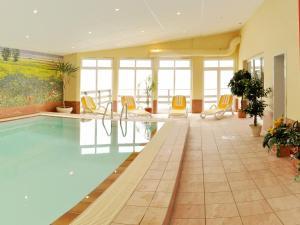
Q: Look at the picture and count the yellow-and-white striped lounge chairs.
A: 4